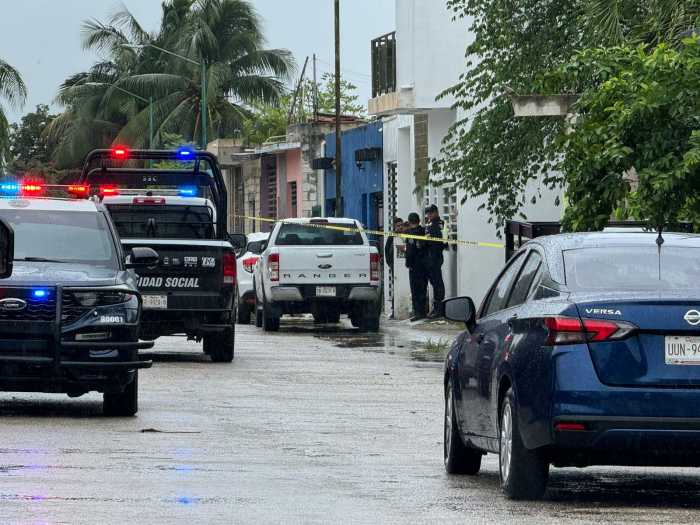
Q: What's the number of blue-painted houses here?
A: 1